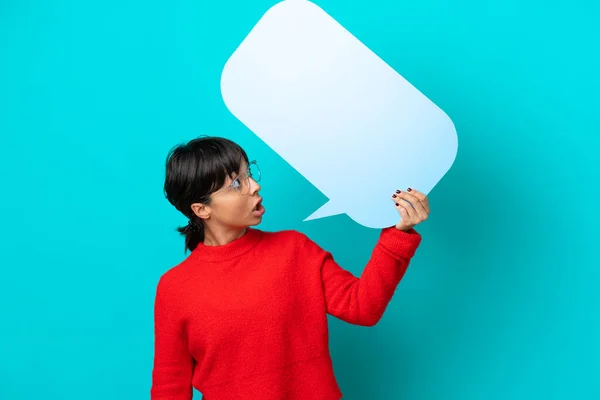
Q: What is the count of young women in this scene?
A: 1